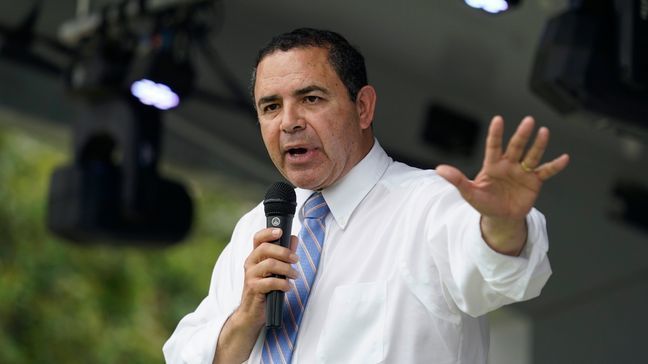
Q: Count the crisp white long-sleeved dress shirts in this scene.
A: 1